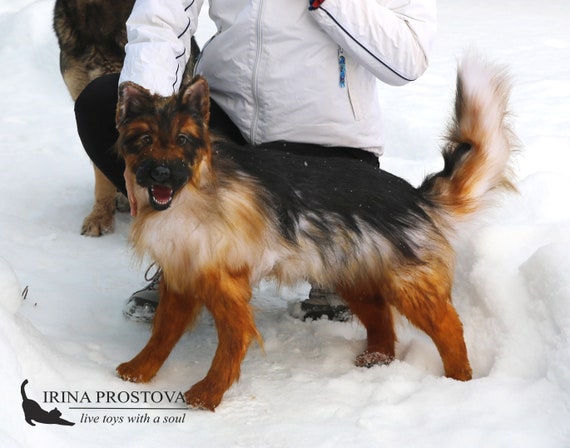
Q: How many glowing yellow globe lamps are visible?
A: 0